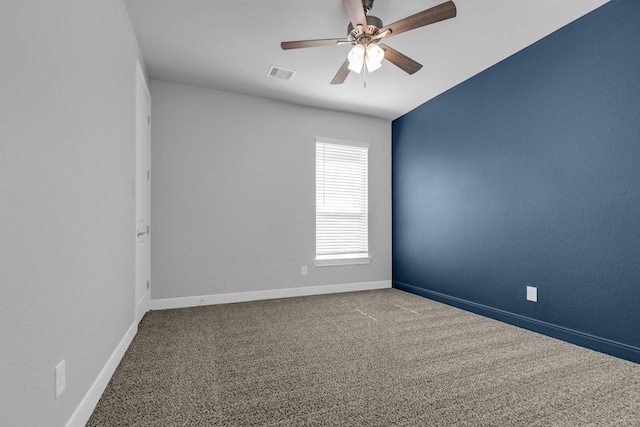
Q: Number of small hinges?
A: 4